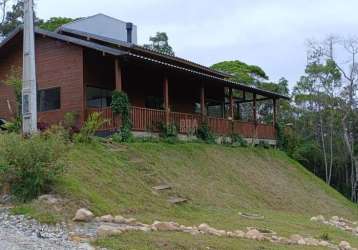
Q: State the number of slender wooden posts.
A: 6